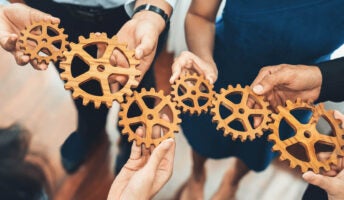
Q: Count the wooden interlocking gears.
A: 6